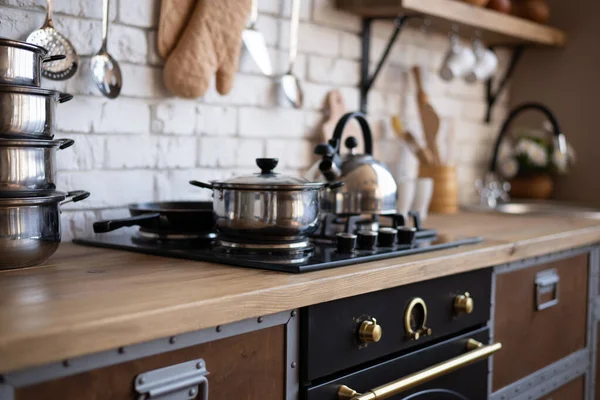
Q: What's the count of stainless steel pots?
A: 5